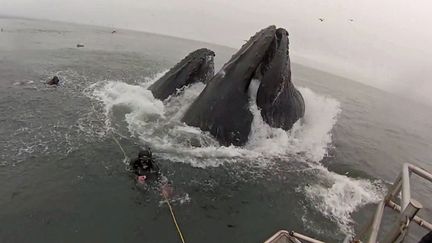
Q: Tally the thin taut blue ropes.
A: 0